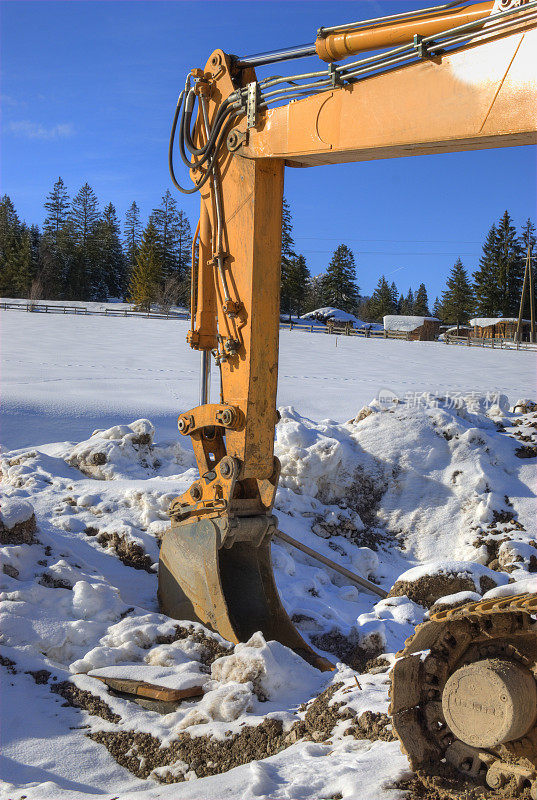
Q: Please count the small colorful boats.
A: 0